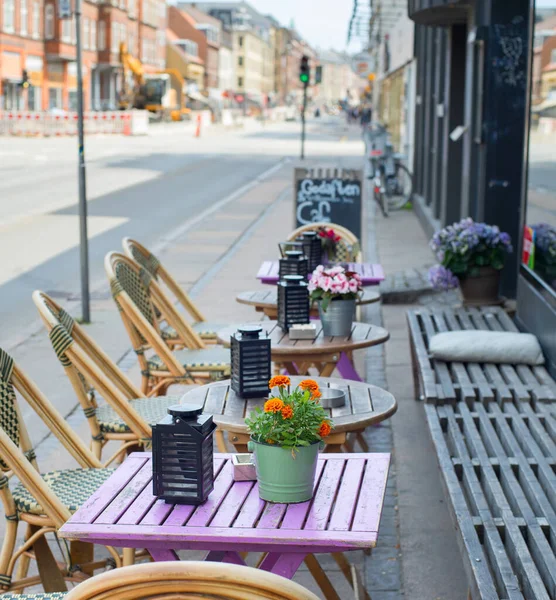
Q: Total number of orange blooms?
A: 6